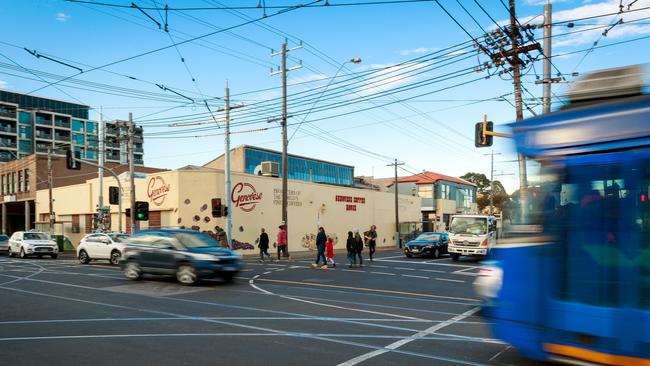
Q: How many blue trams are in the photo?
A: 1